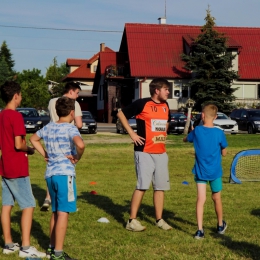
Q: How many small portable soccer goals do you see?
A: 1